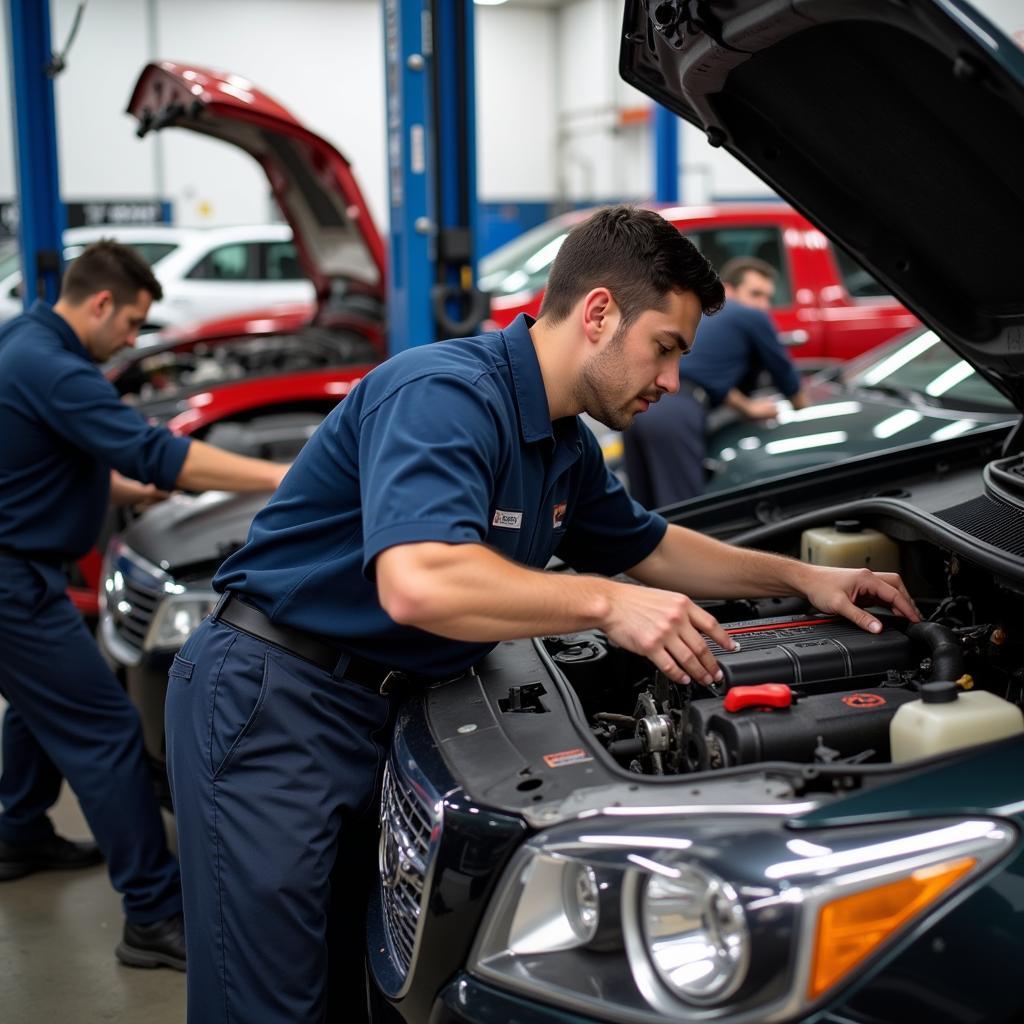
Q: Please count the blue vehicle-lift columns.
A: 3